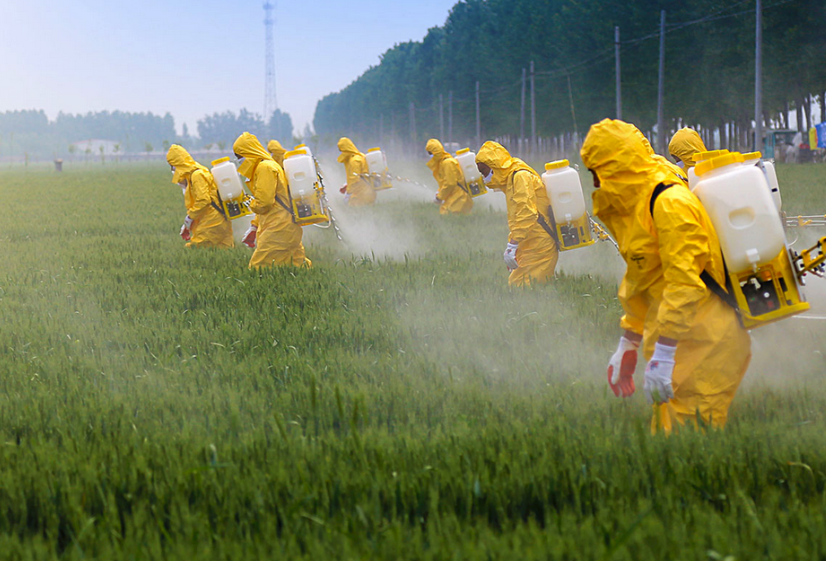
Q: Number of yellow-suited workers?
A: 9